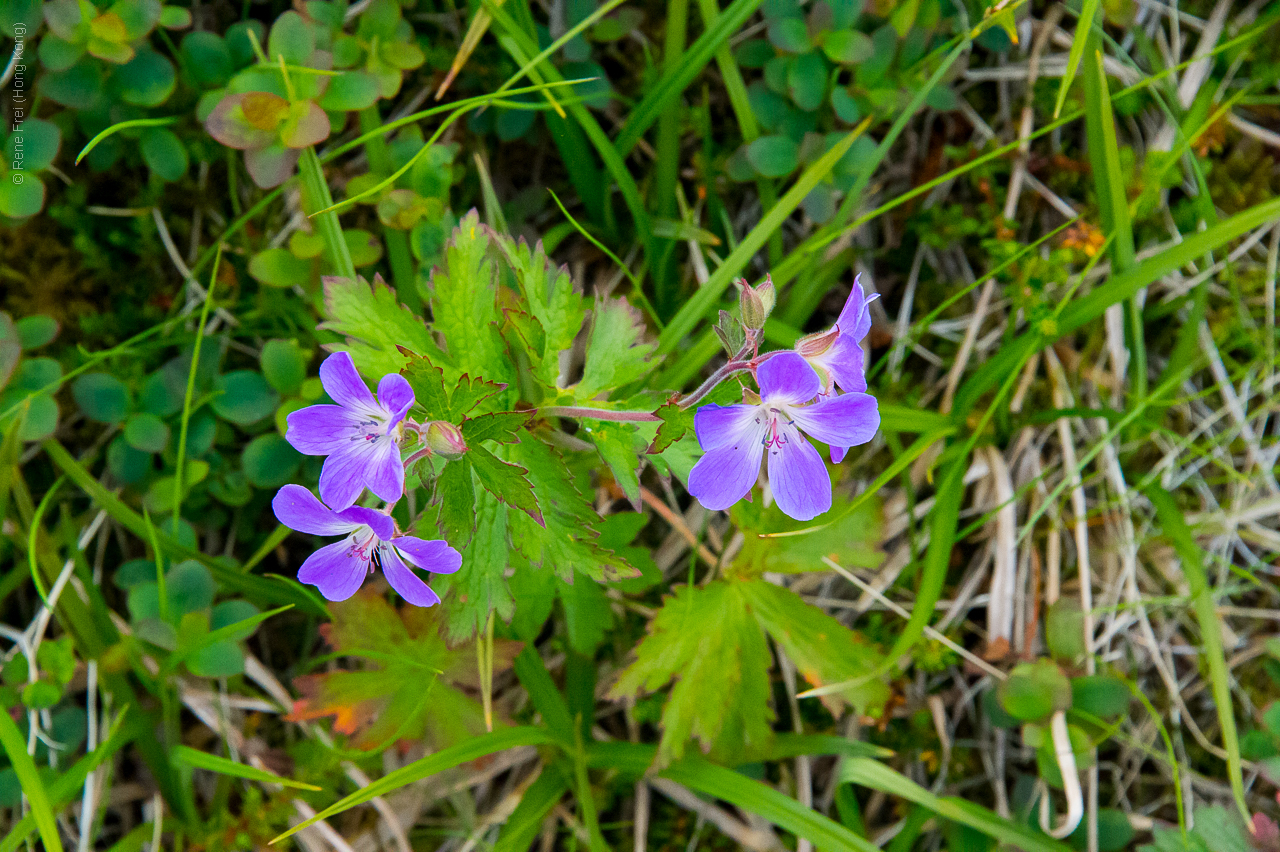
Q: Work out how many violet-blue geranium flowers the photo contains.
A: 4